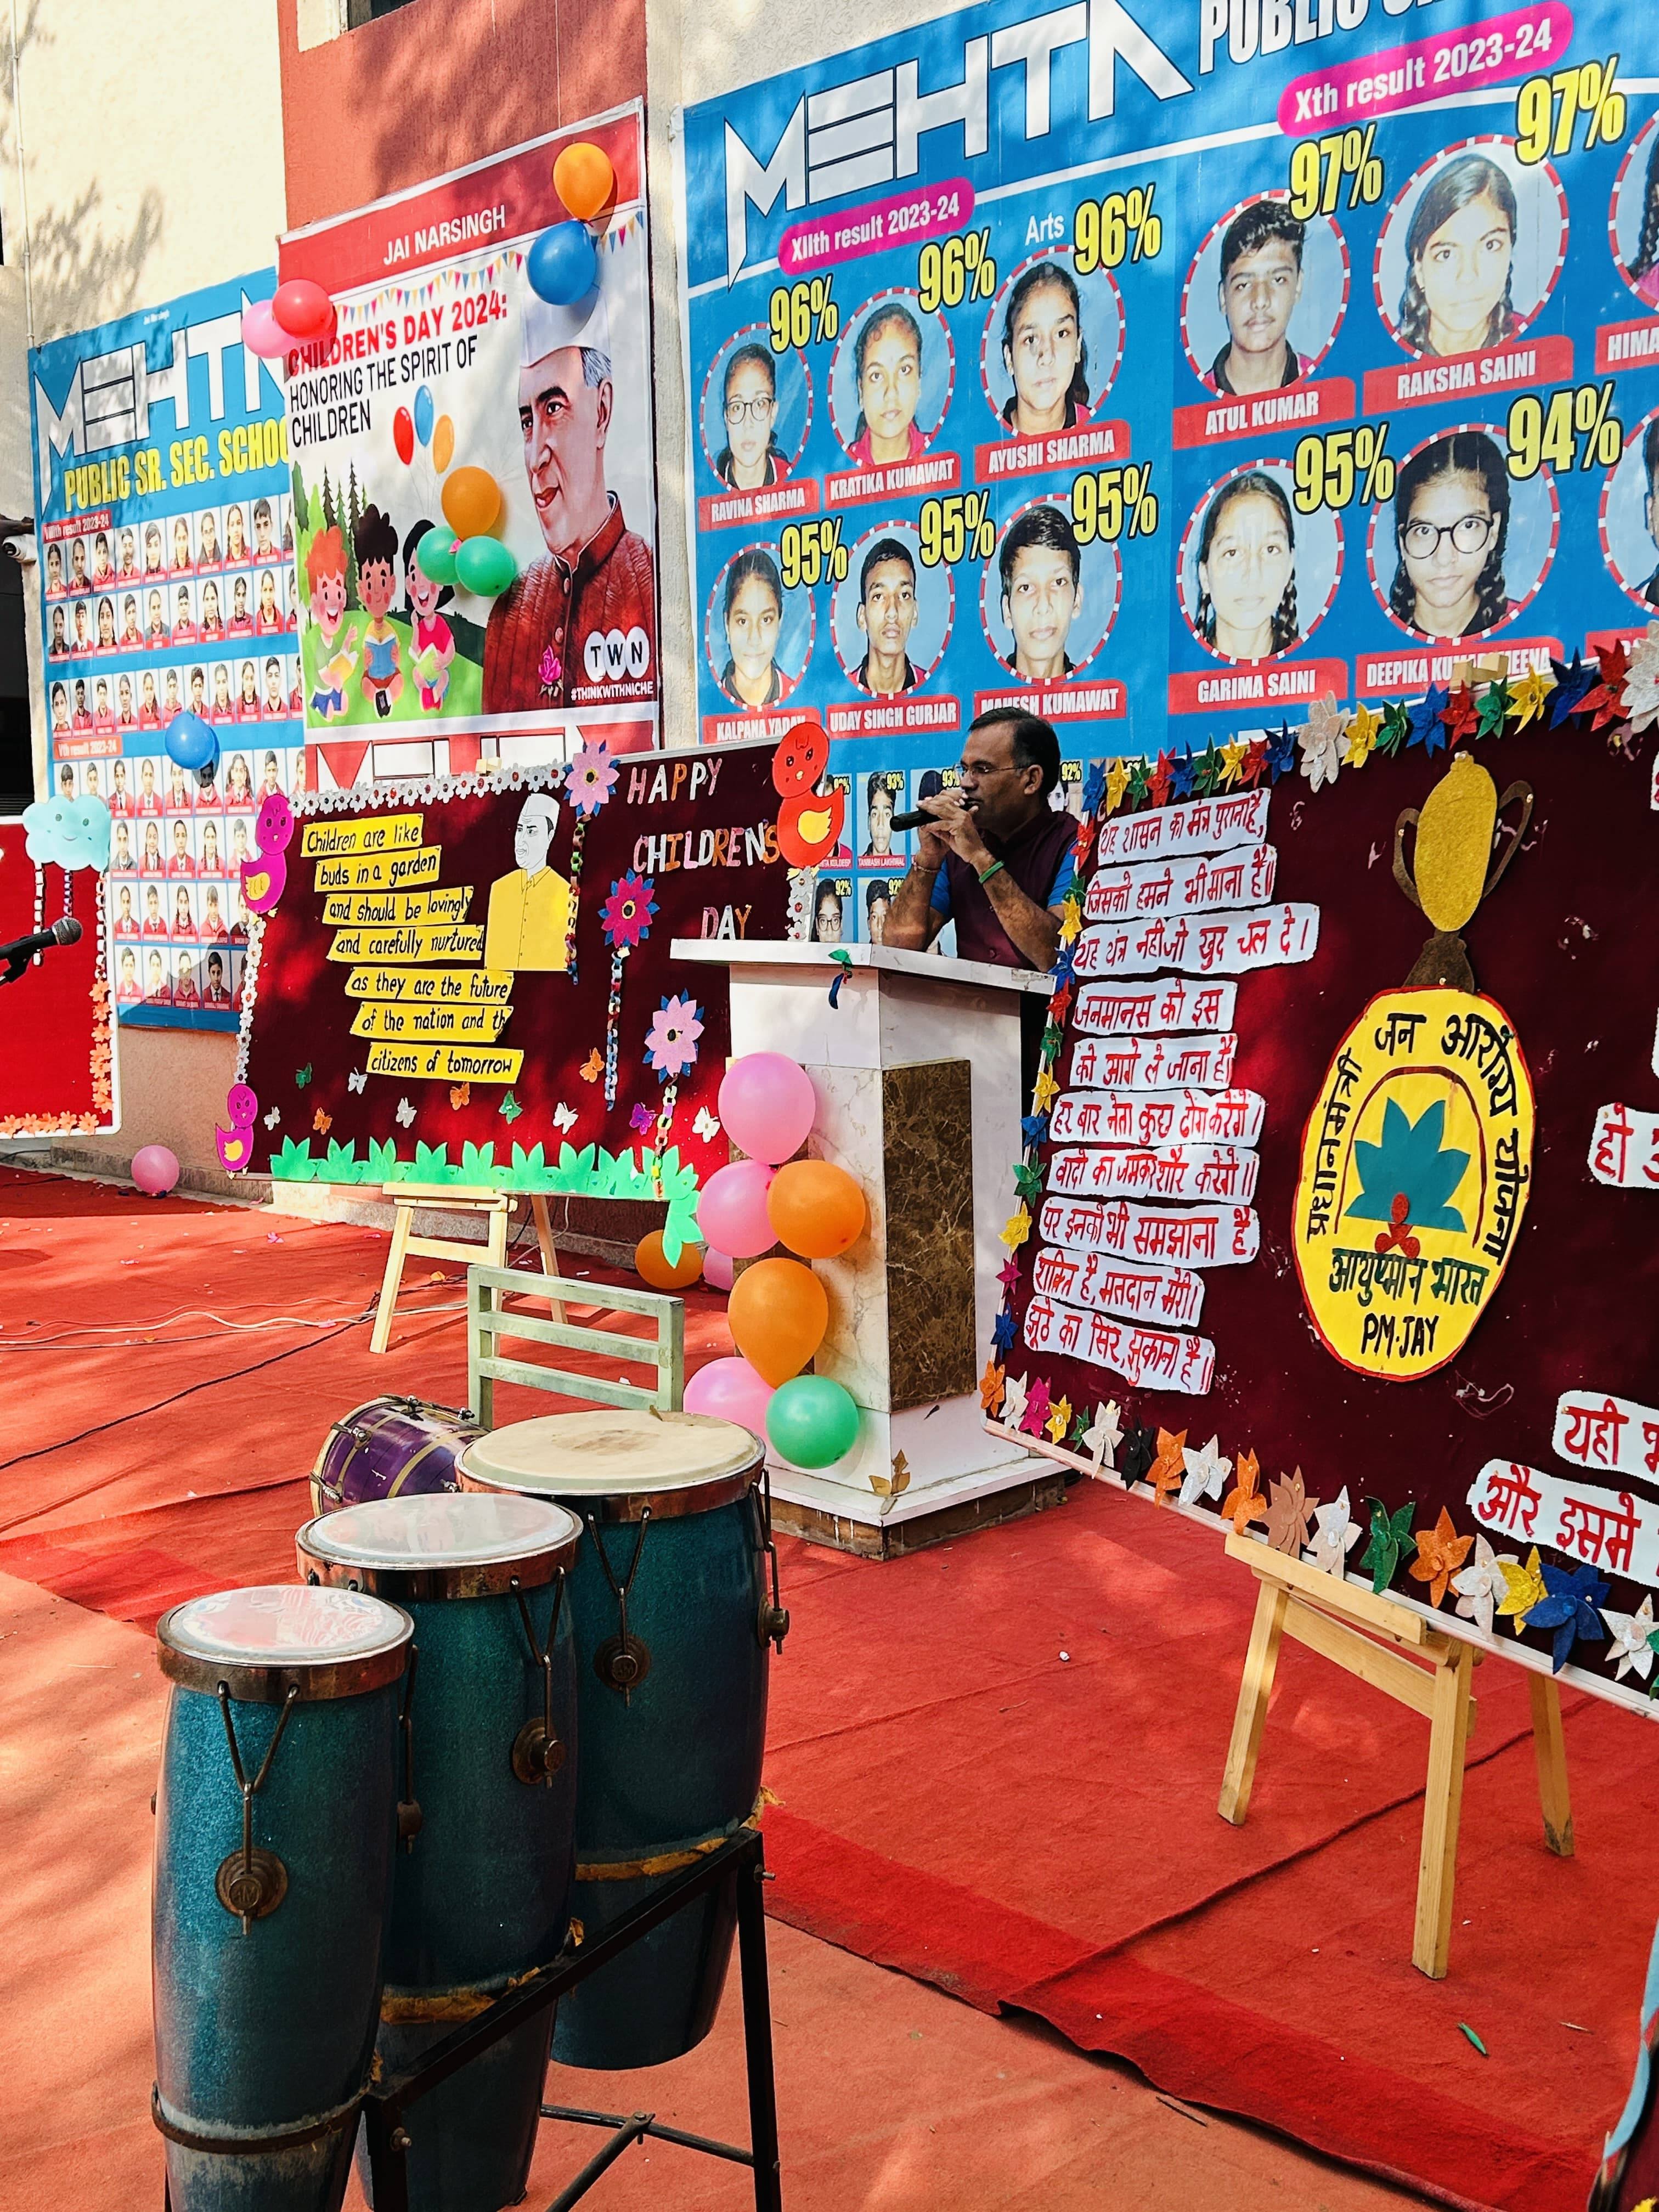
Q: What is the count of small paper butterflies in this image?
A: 11